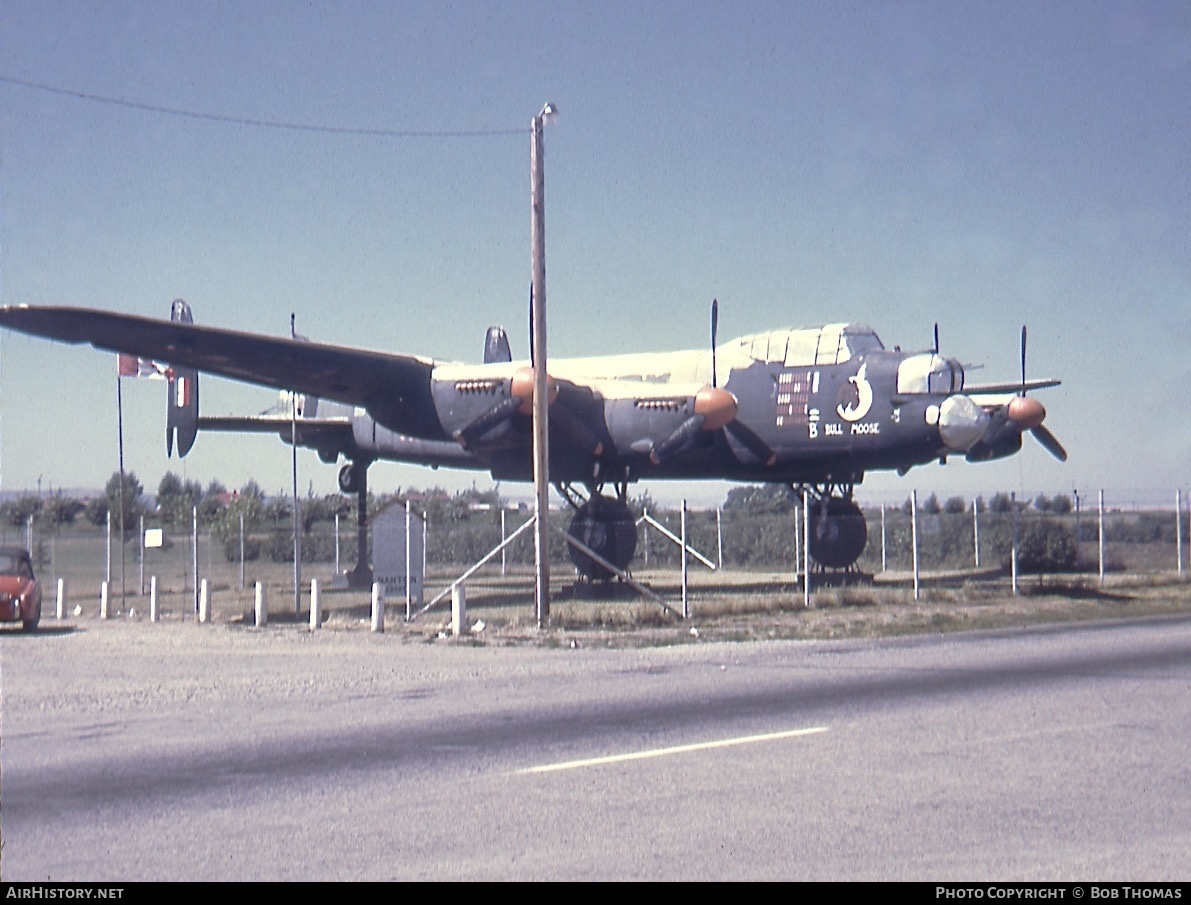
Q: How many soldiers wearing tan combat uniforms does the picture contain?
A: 0